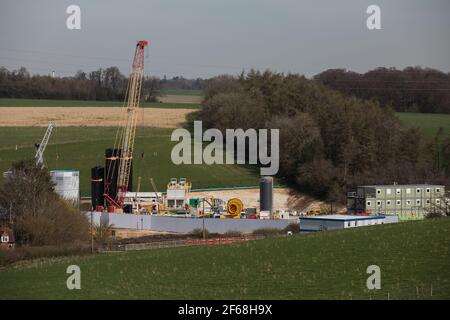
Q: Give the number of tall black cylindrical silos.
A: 3